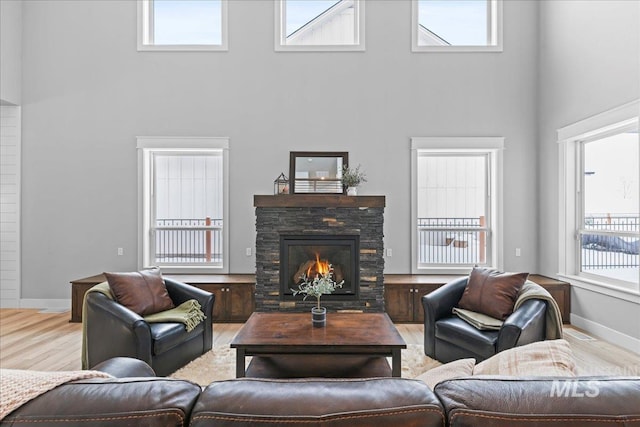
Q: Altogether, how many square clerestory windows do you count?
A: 3